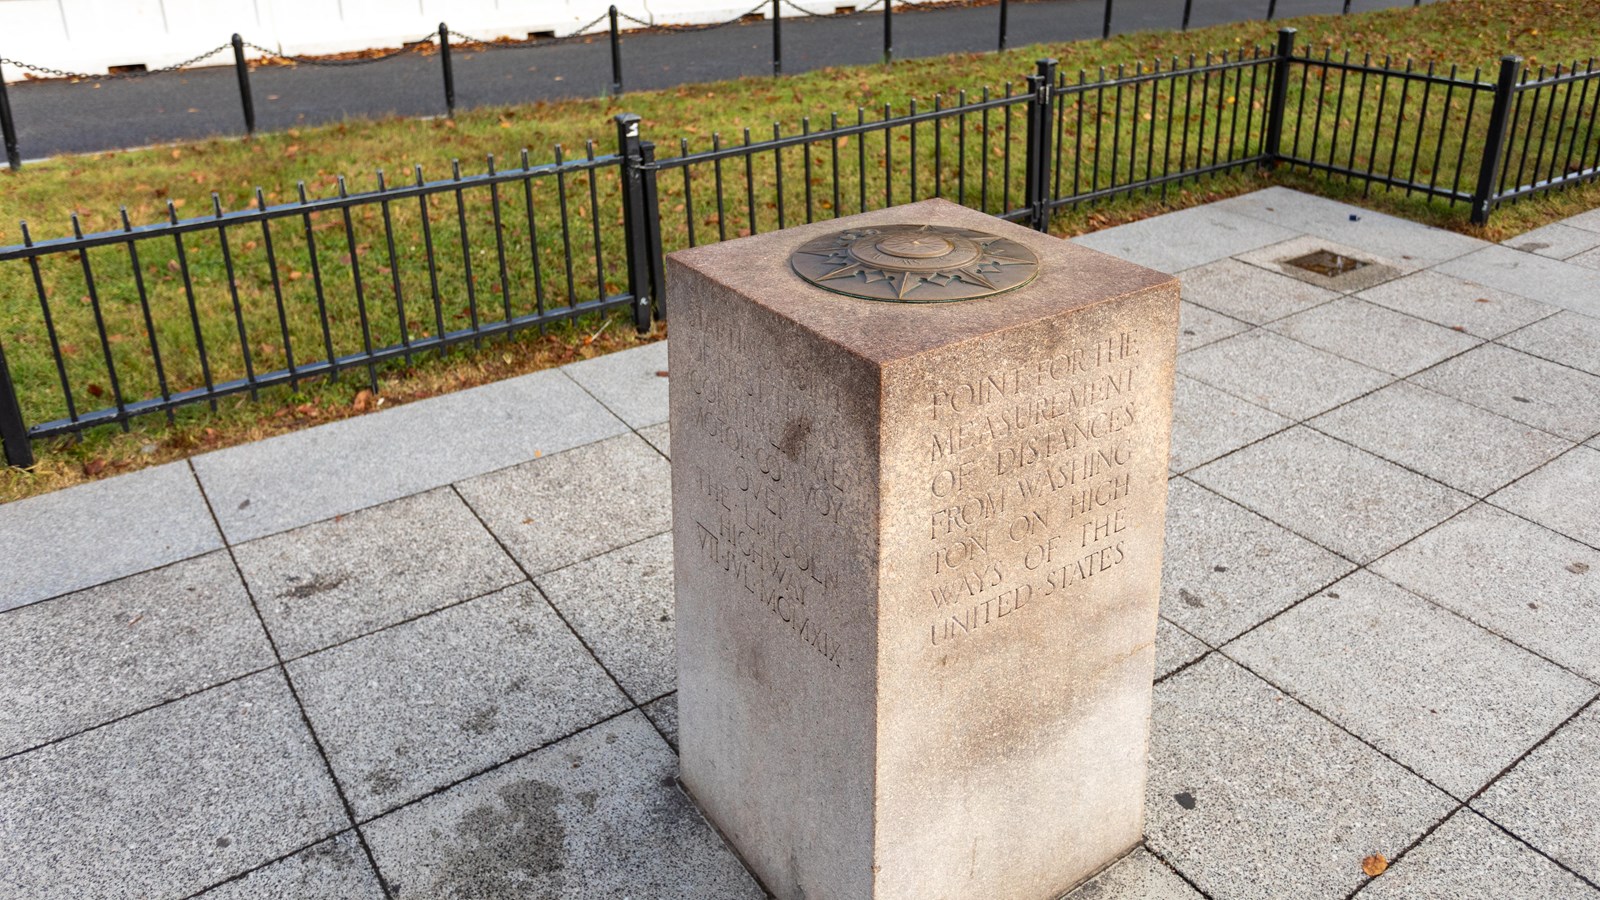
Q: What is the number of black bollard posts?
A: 12